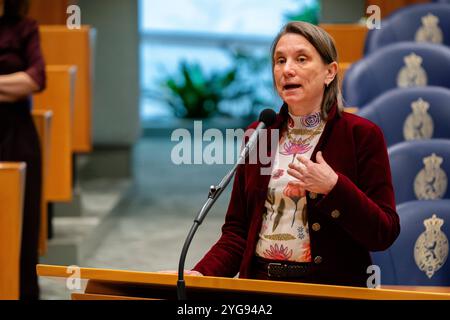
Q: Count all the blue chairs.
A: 5